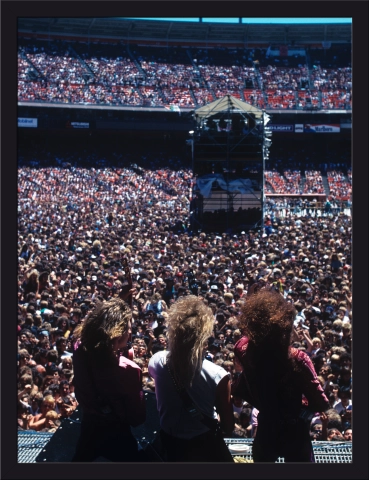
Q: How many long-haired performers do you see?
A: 3